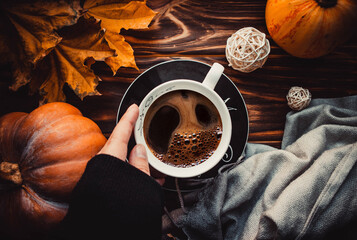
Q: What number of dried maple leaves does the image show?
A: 3